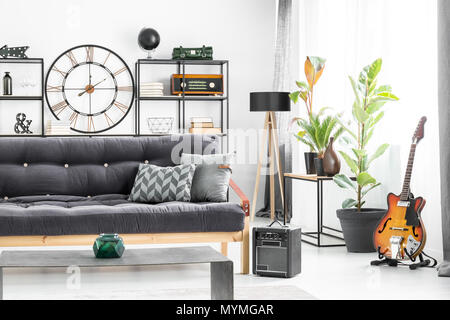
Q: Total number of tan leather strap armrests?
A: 1